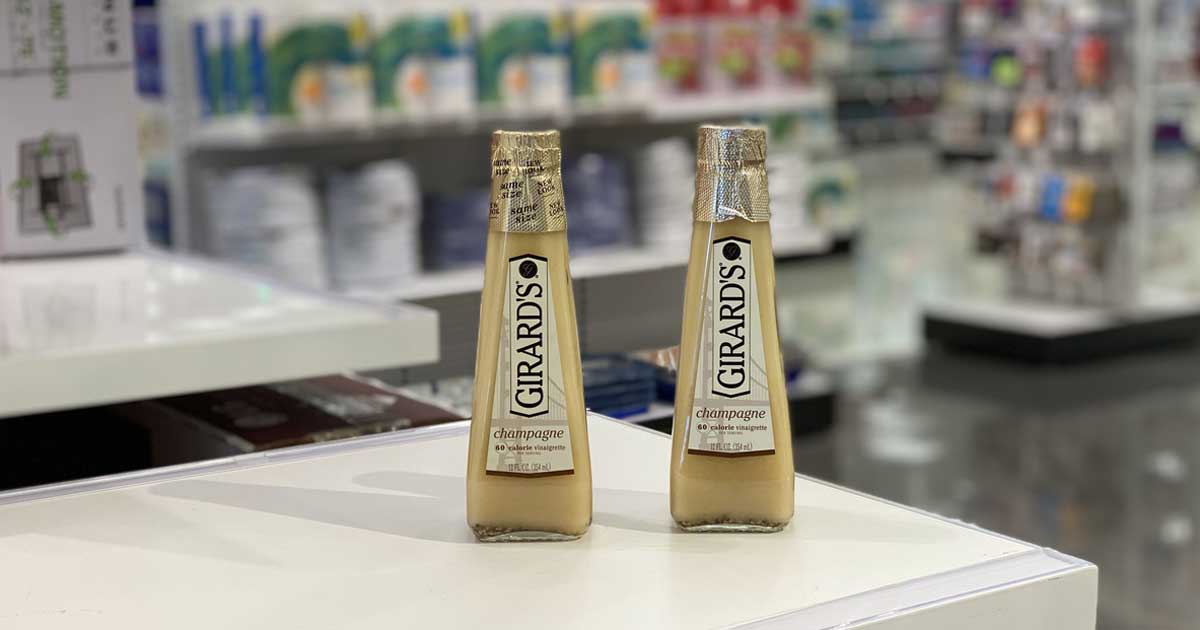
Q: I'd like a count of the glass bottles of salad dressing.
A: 2